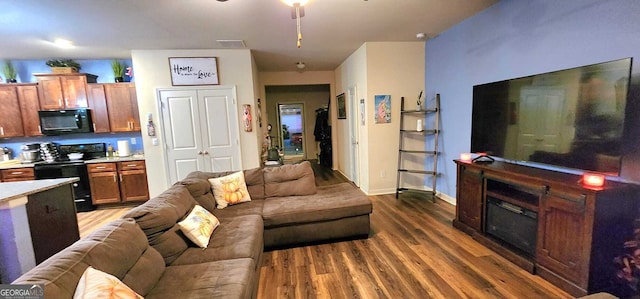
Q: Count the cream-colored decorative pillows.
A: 3